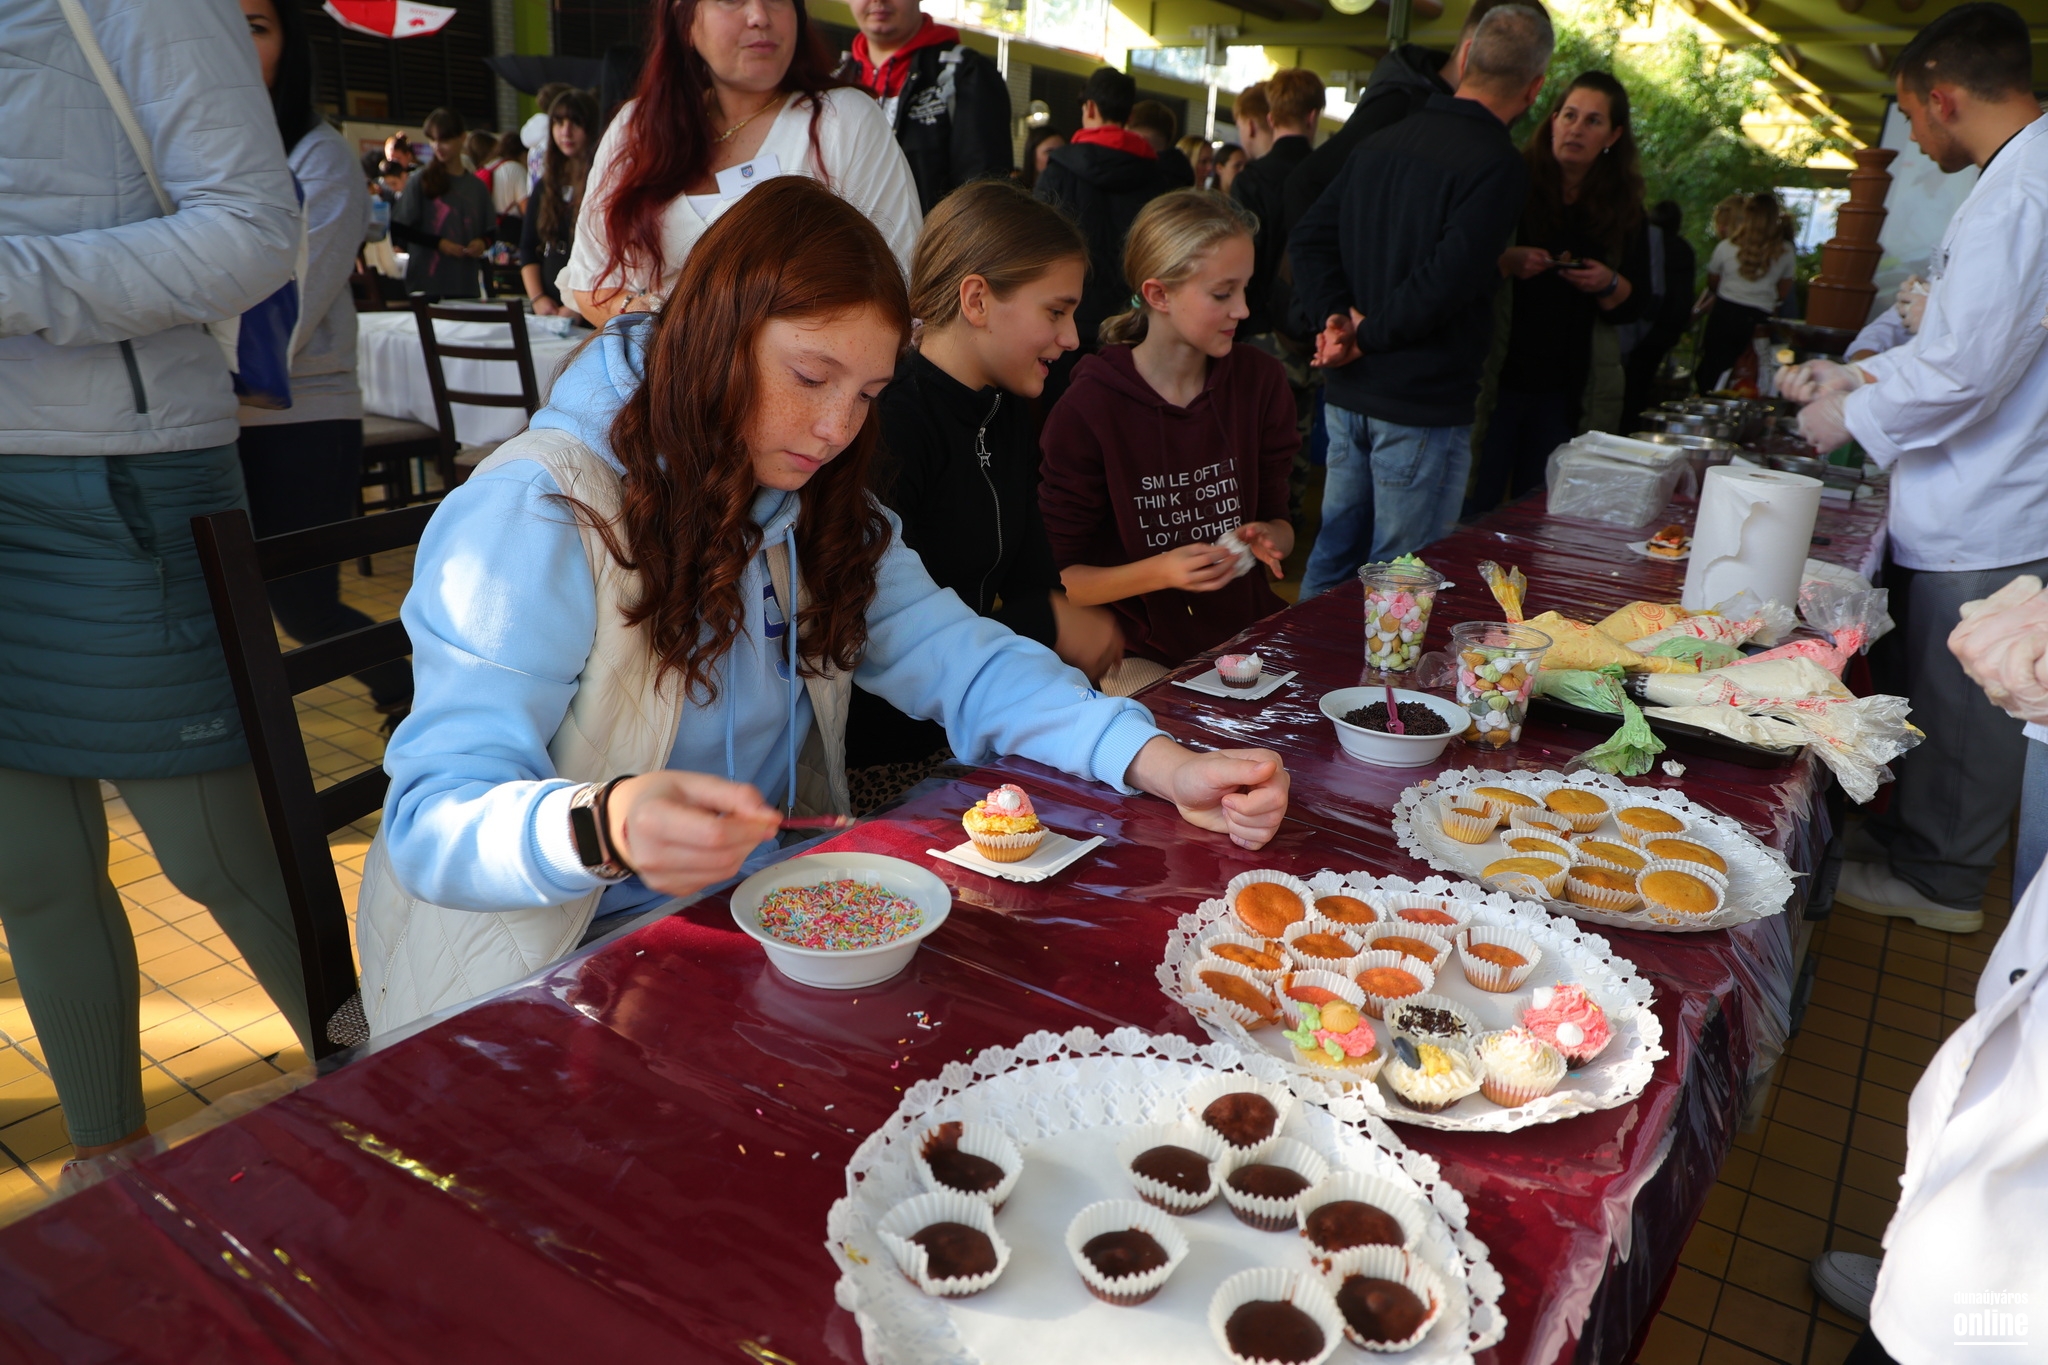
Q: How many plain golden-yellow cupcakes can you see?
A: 11